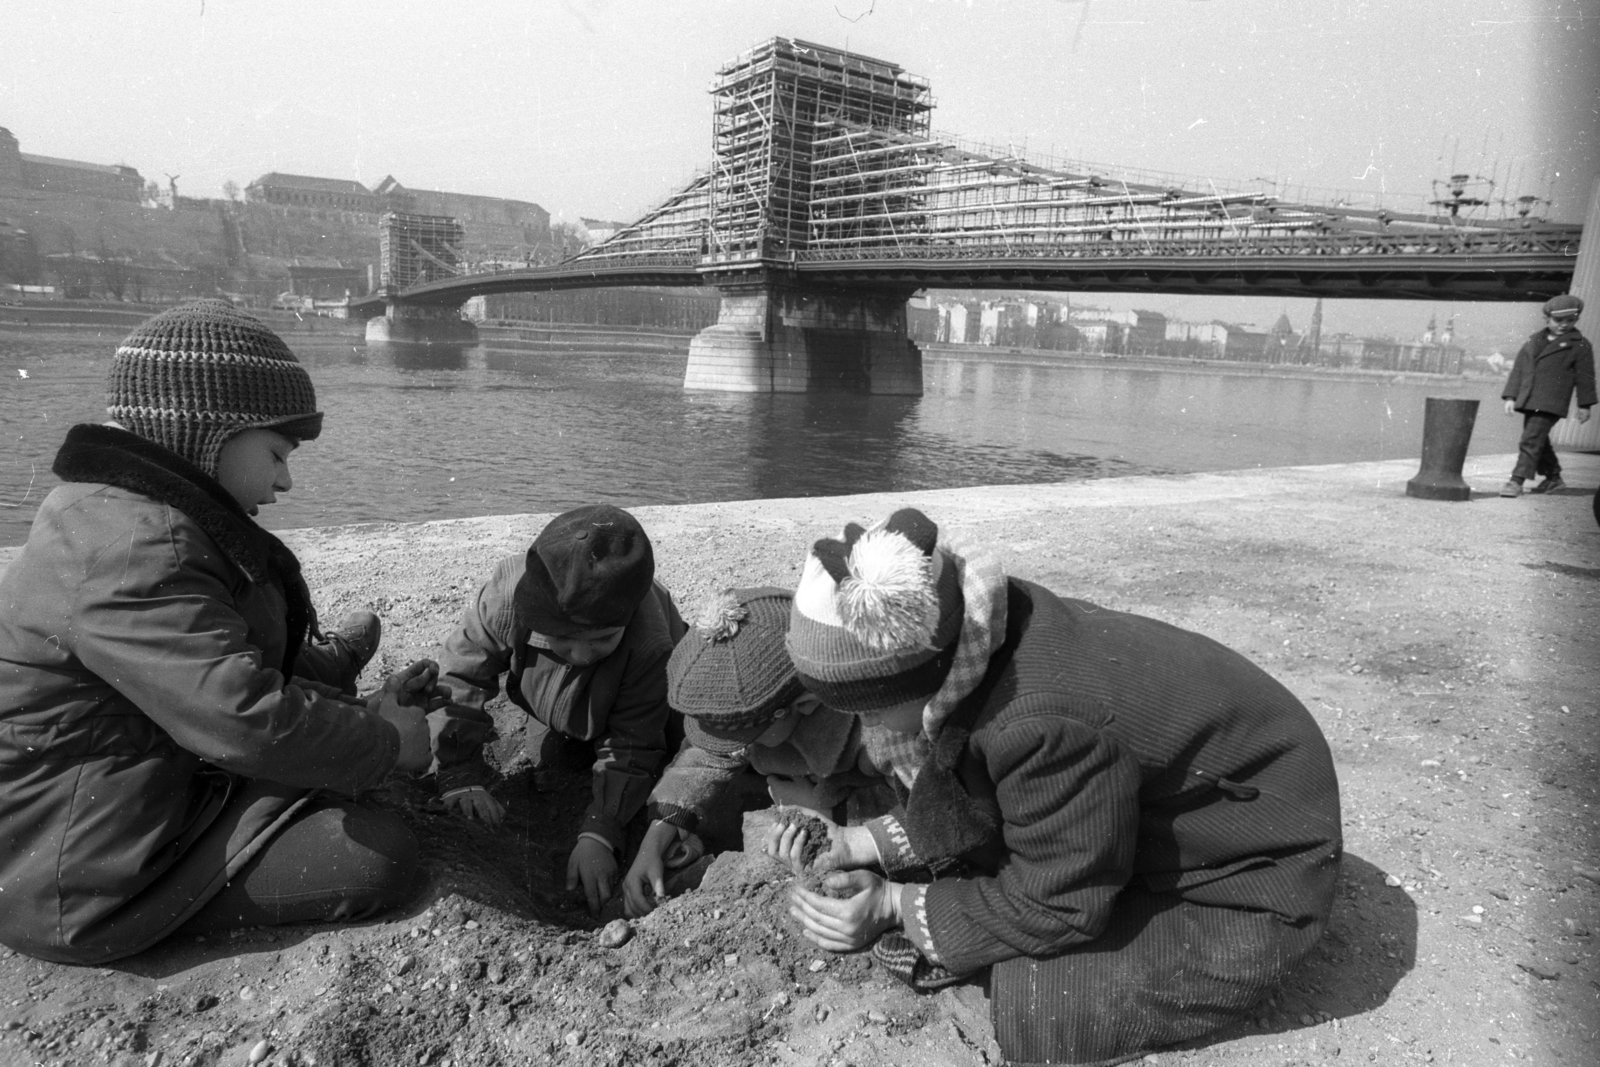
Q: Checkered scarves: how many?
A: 1